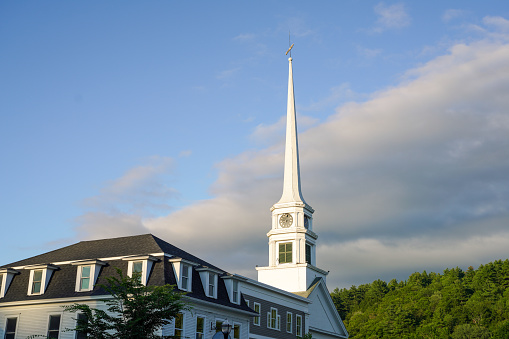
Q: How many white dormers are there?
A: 7